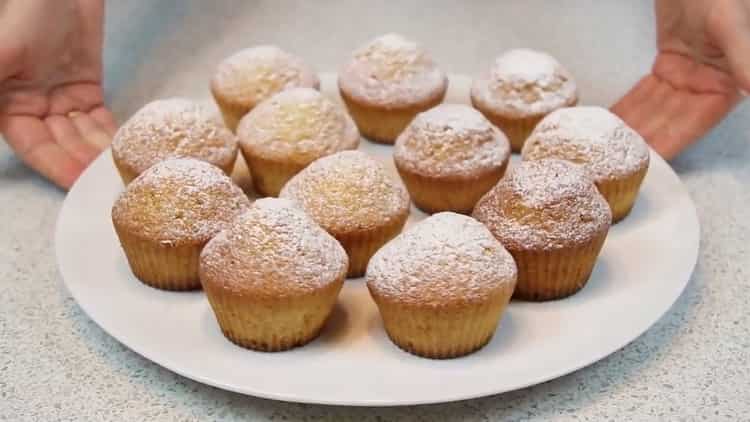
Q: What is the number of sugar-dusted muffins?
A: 12